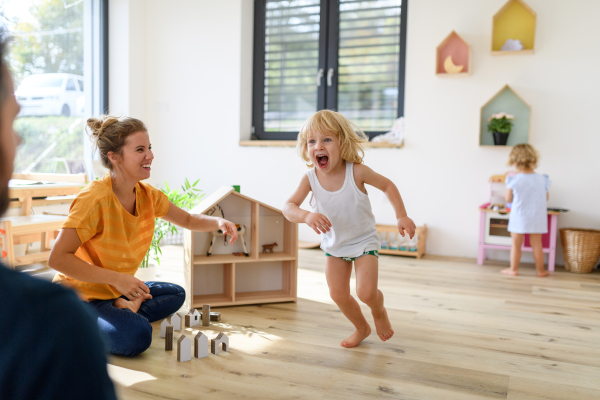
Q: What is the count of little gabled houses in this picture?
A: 6